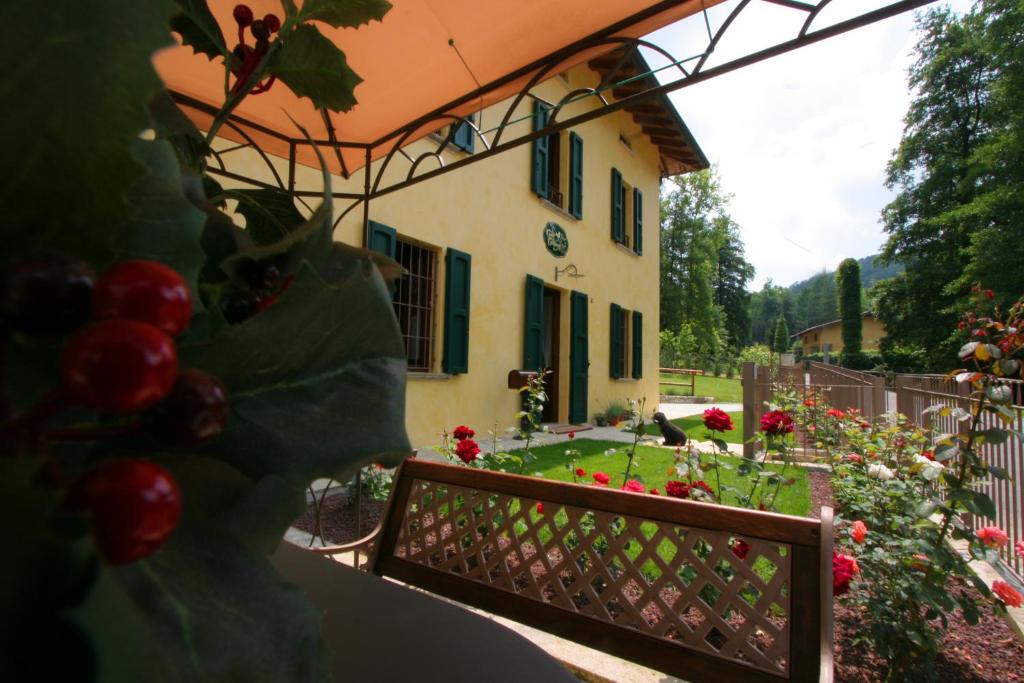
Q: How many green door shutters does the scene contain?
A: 2